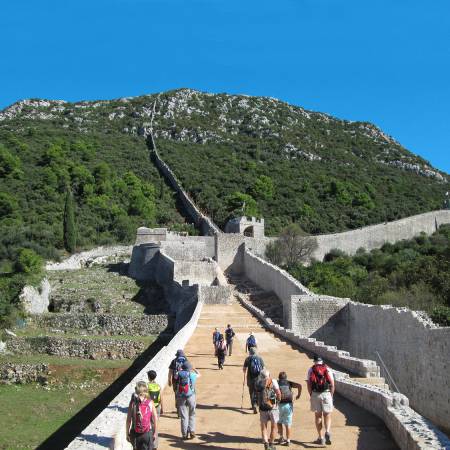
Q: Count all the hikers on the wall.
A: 12